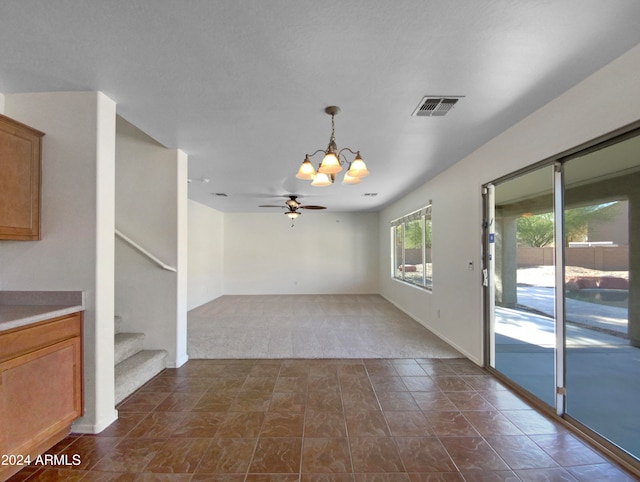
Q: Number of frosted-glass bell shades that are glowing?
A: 5